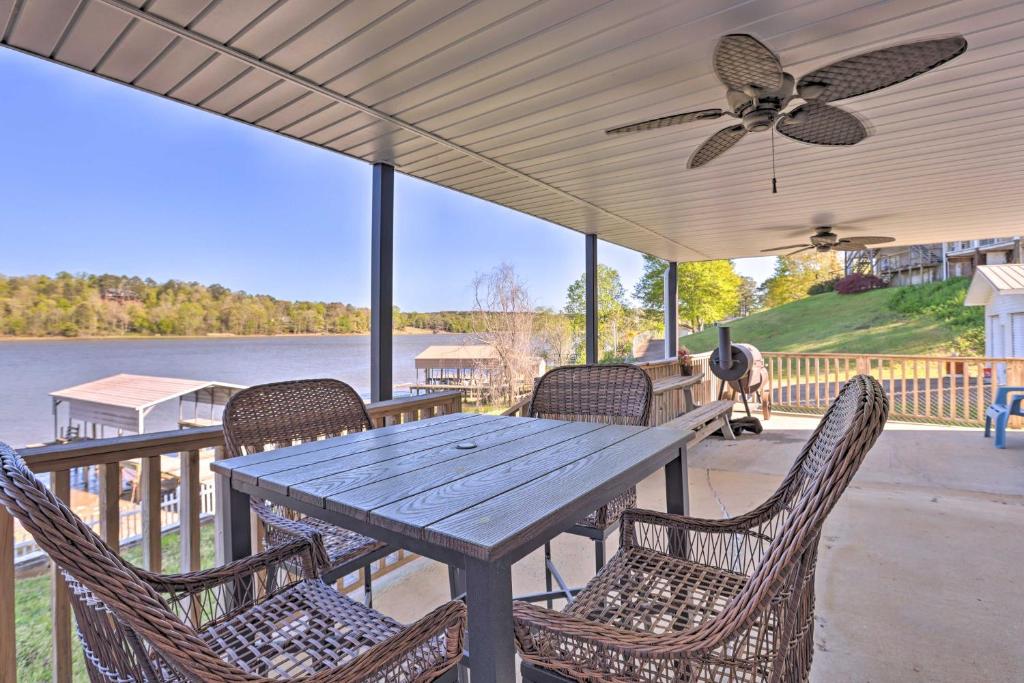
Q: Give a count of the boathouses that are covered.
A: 2